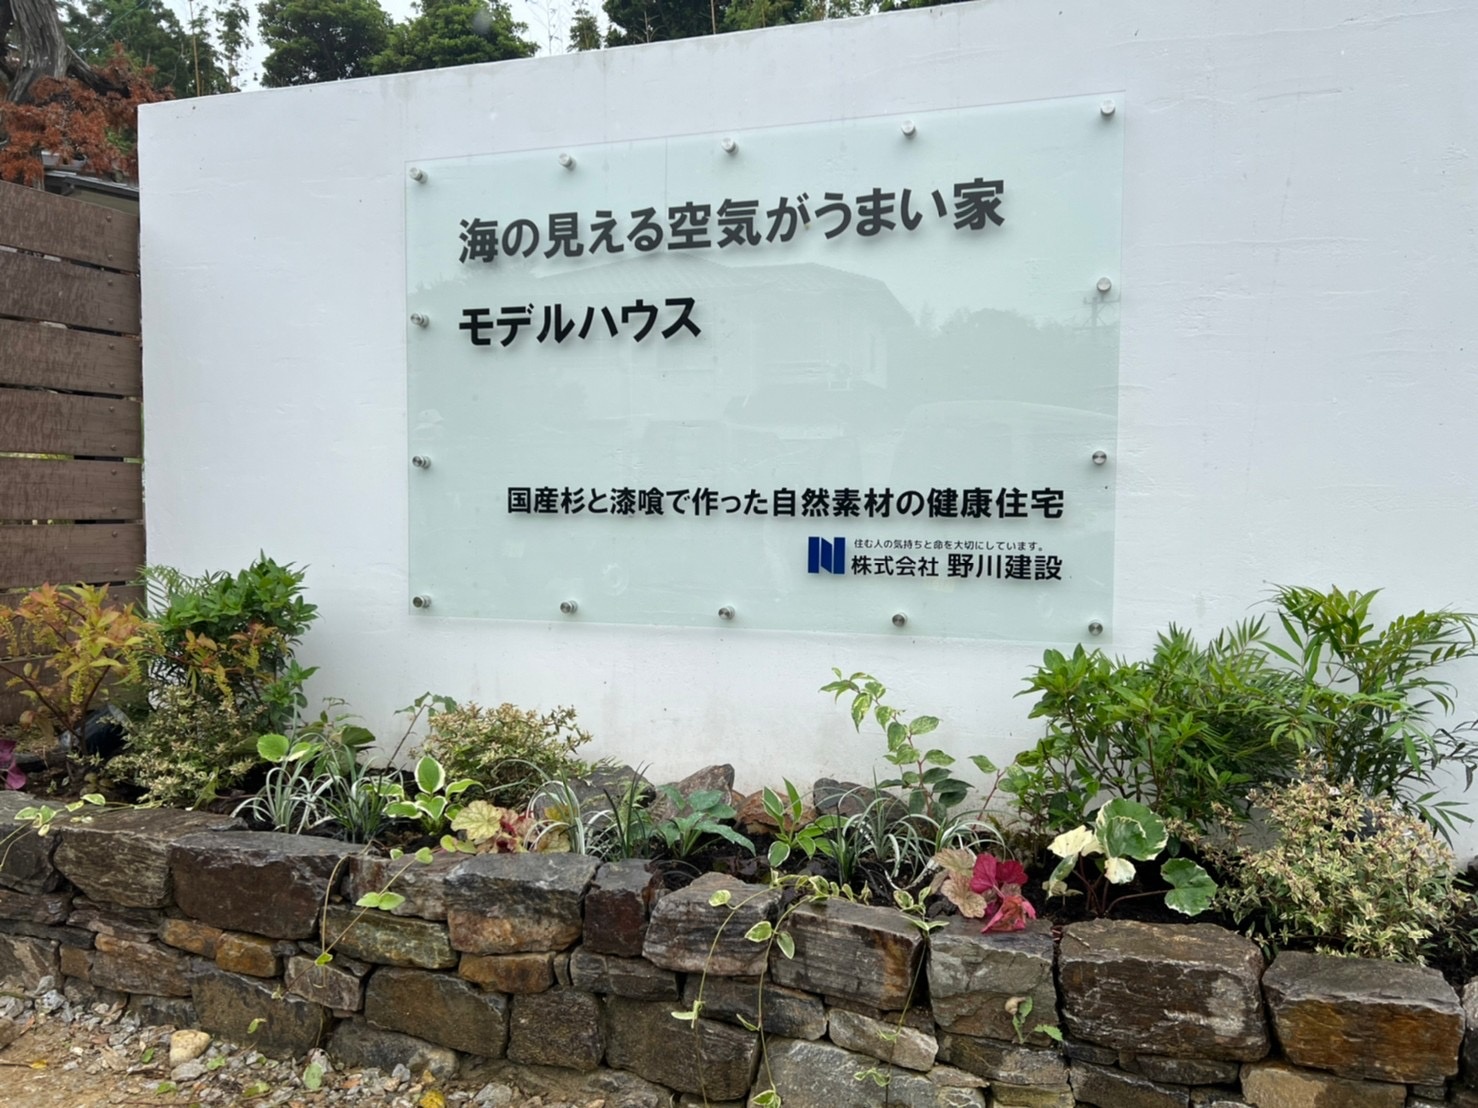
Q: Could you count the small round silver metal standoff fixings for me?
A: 14